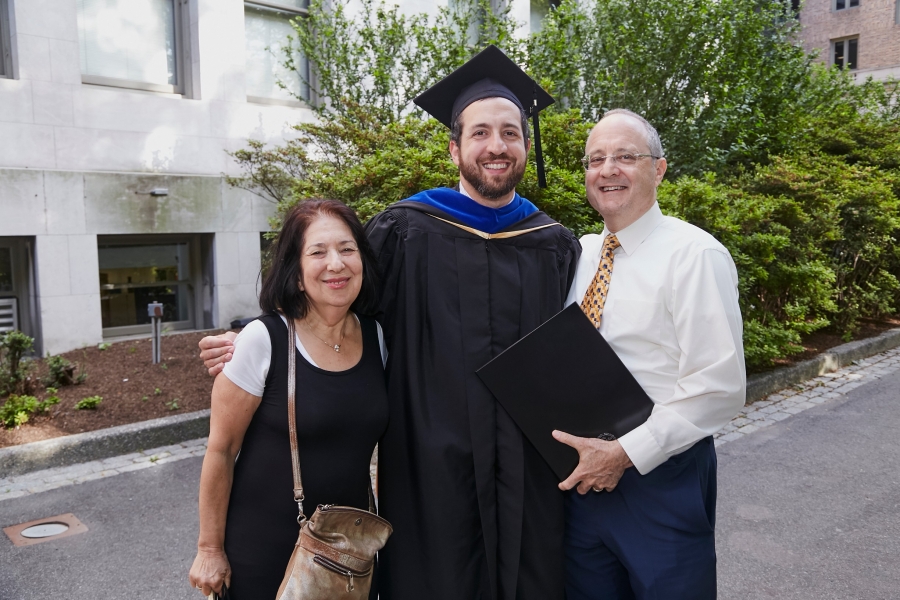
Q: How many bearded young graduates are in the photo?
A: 1